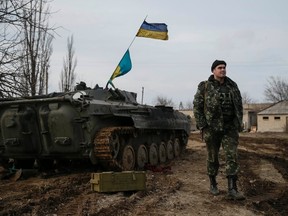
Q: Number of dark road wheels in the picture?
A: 6